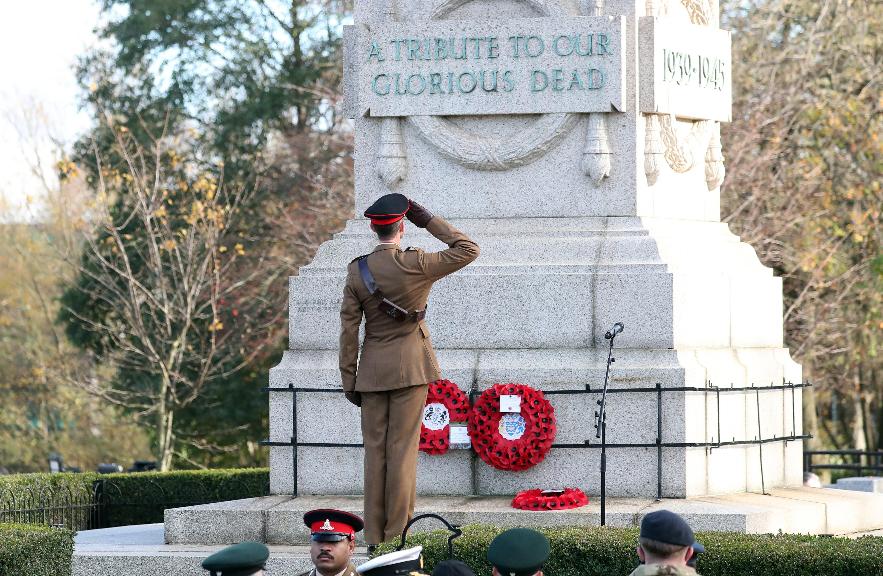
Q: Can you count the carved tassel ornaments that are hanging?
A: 4